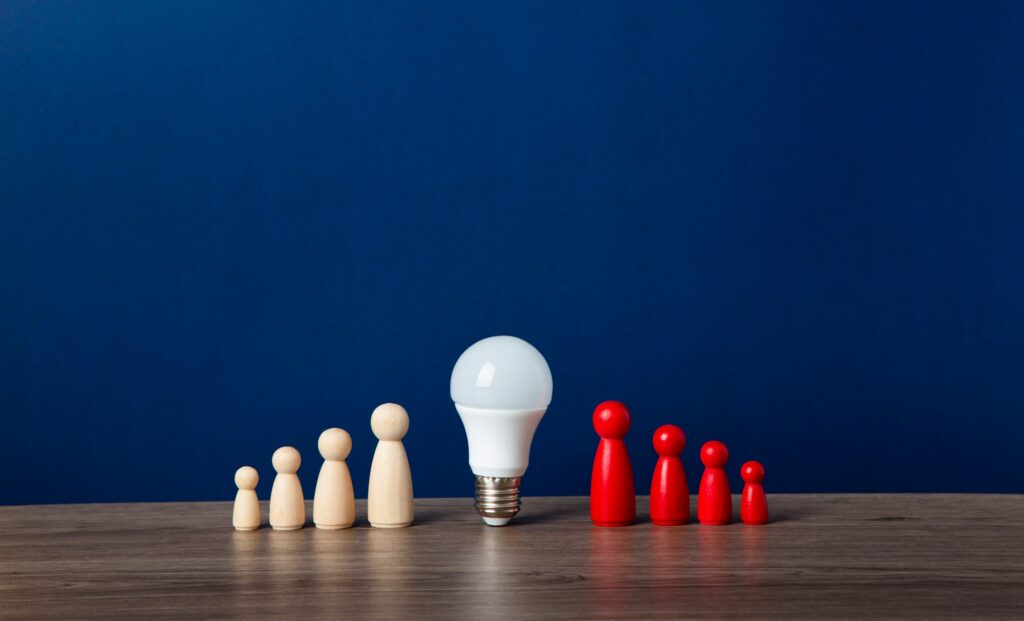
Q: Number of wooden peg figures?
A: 8